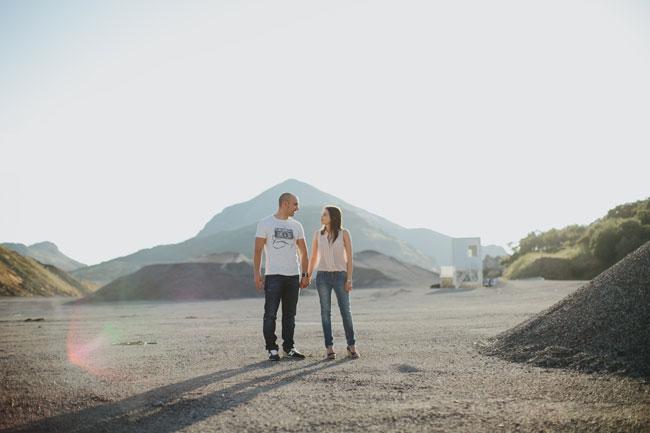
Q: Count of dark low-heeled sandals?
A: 2